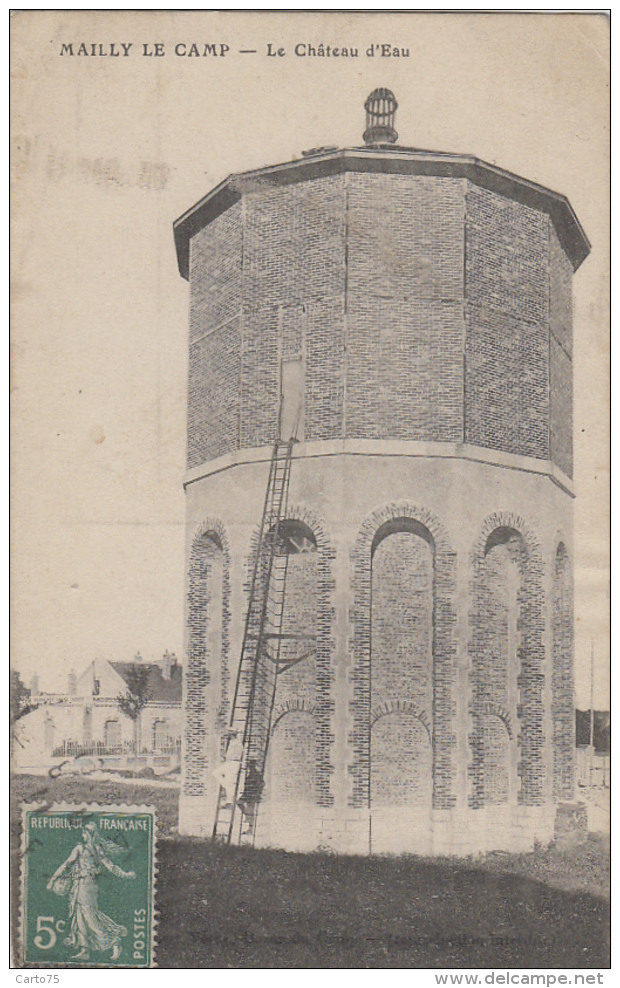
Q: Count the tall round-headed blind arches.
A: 5